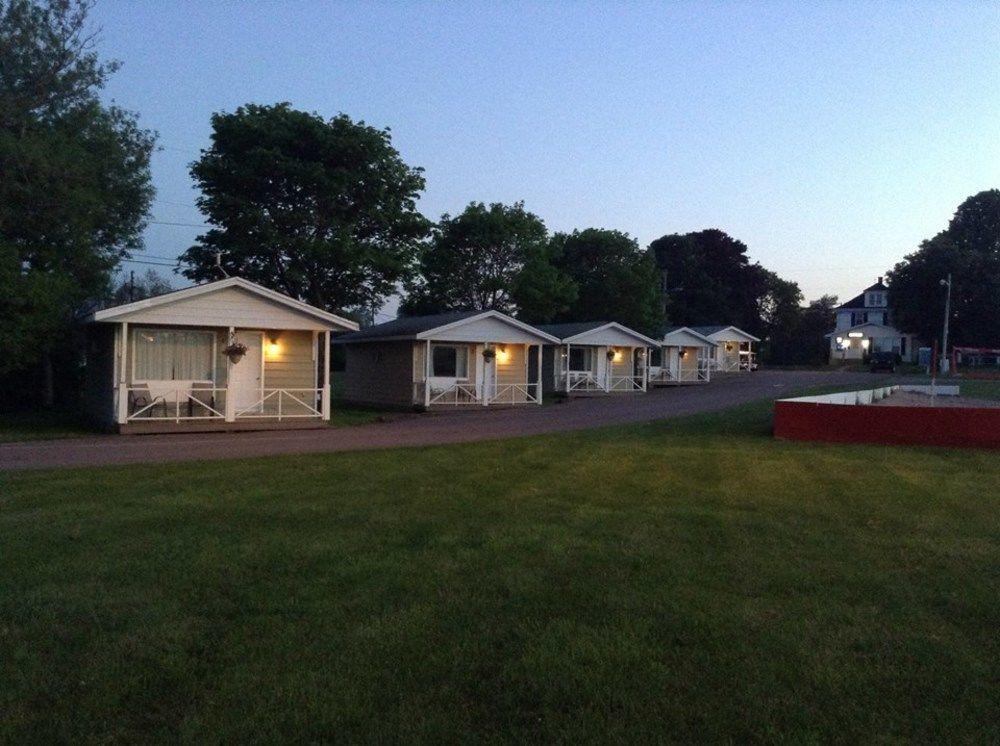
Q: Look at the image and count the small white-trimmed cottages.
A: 5